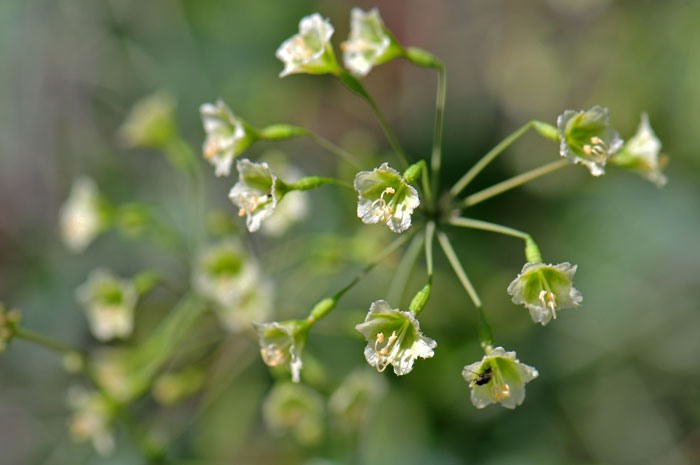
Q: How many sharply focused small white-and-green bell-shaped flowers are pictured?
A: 11